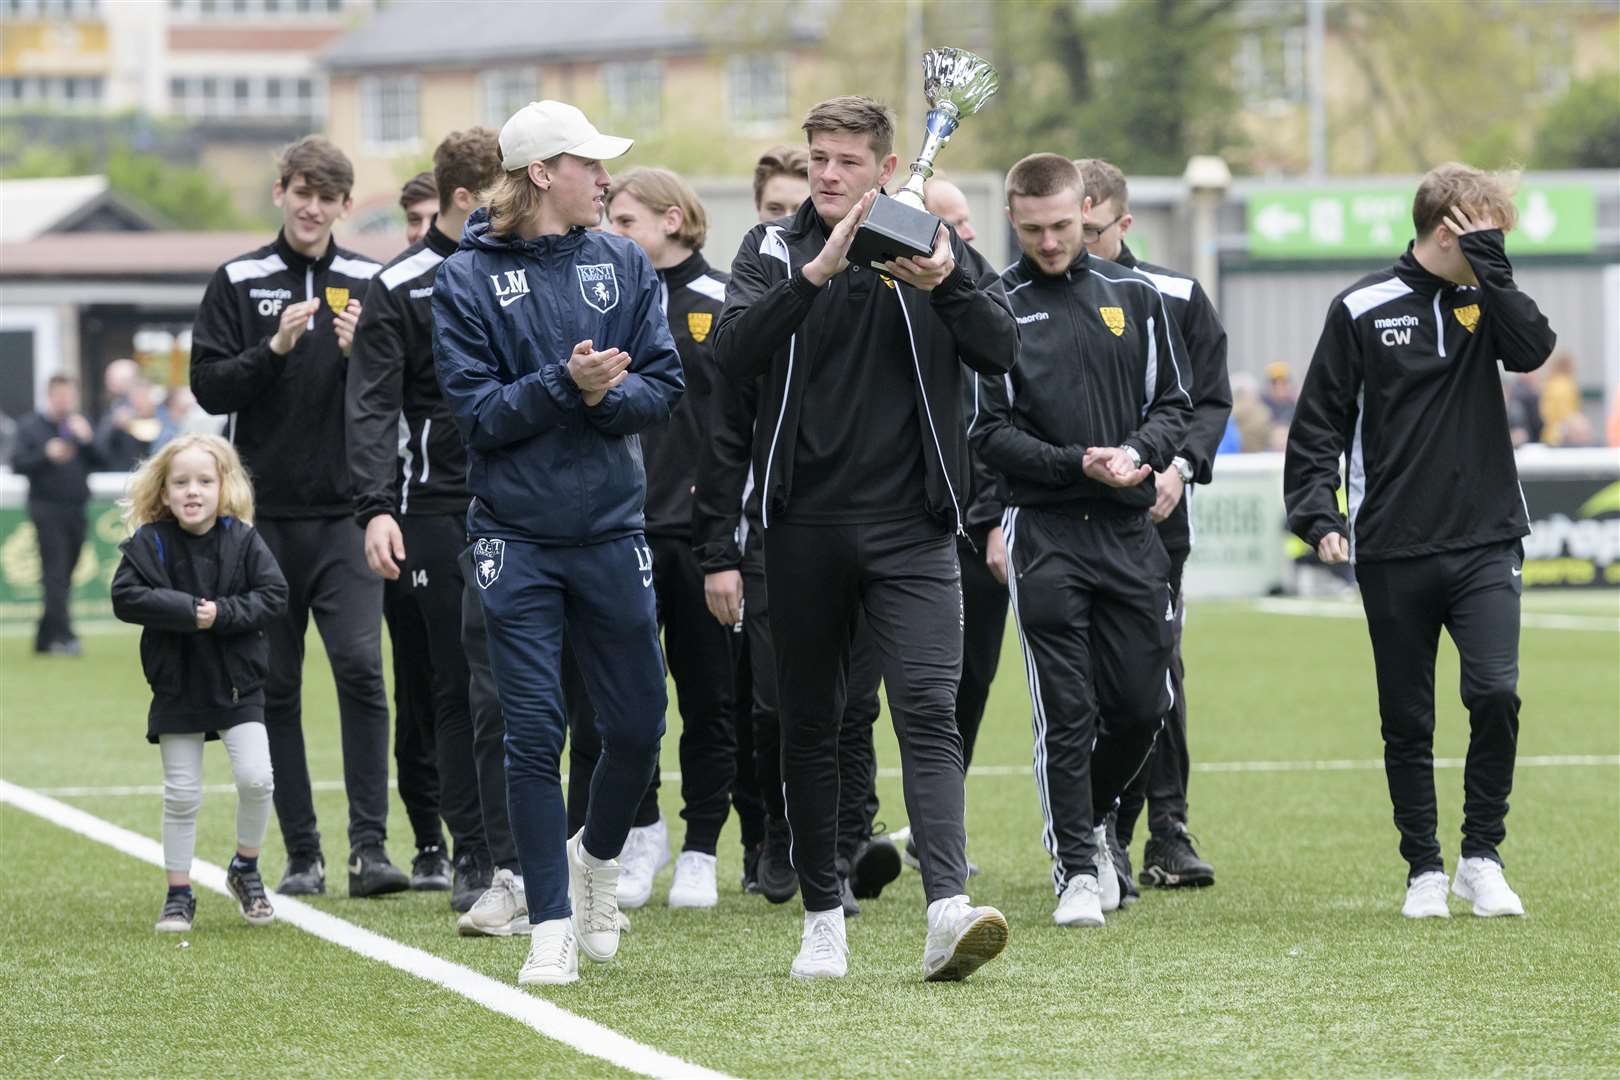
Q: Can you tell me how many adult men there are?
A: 11